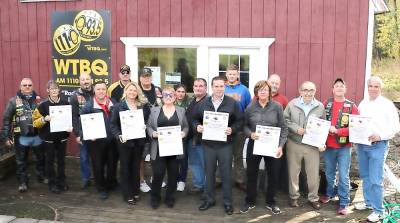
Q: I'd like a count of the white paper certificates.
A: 8